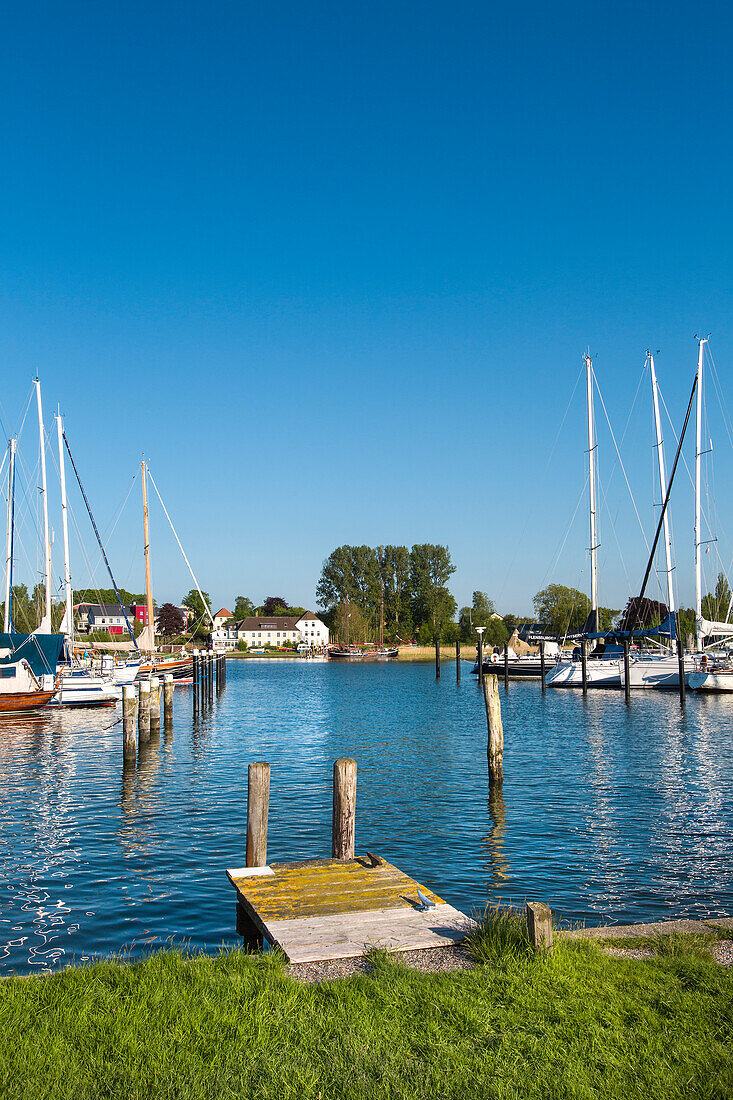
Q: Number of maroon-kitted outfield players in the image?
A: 0